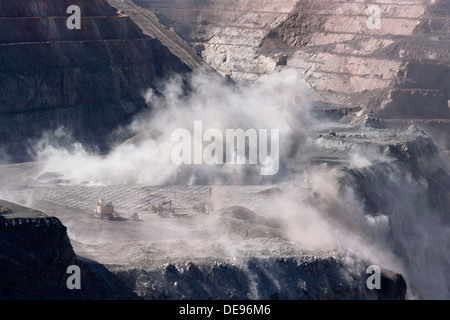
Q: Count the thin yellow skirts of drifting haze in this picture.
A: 0